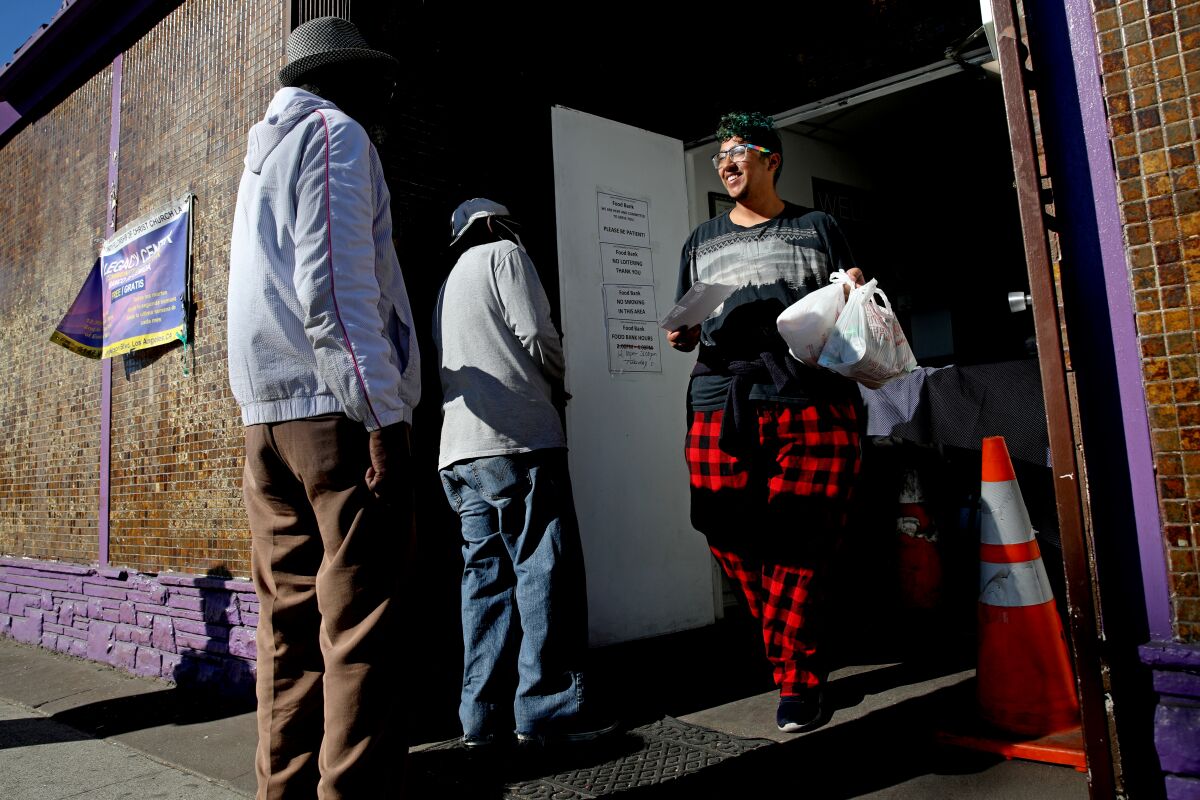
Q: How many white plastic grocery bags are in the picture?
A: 2